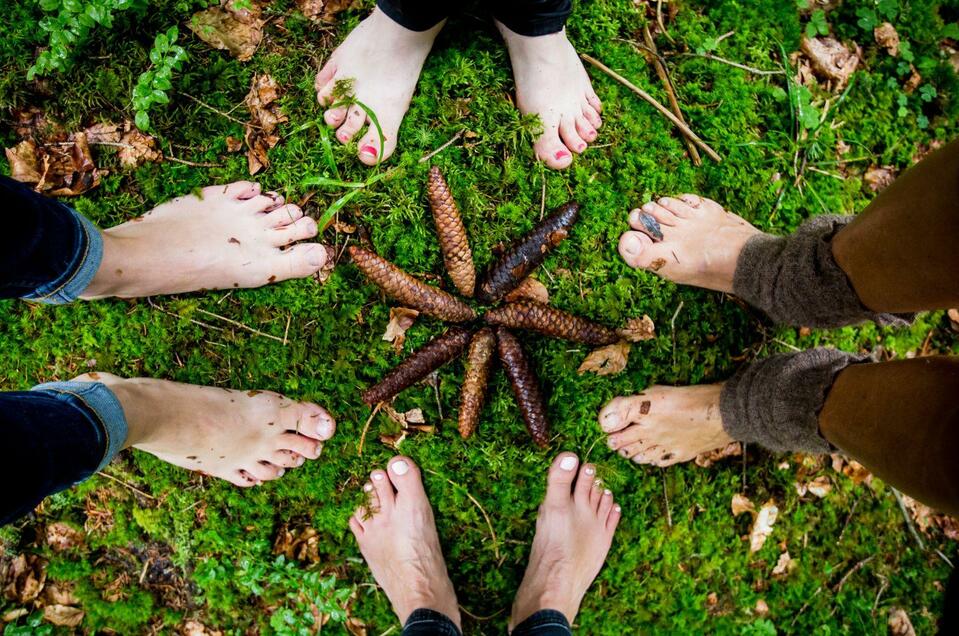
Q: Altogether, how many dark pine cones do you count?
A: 3